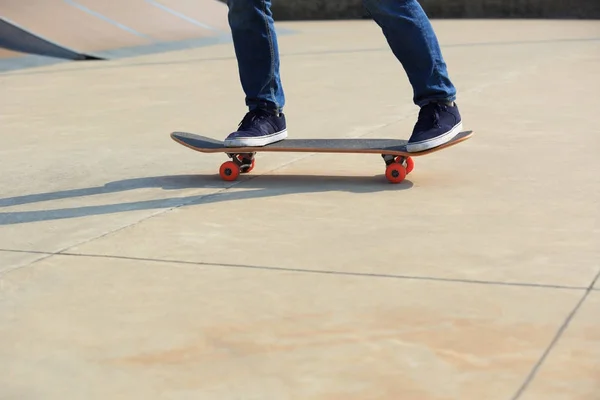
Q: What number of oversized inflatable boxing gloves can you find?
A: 0